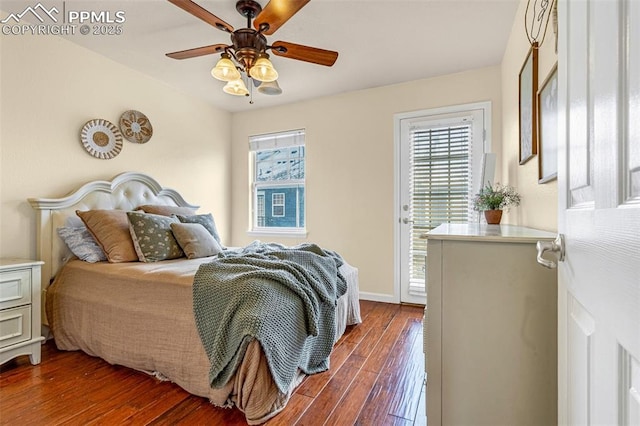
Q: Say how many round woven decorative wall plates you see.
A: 2